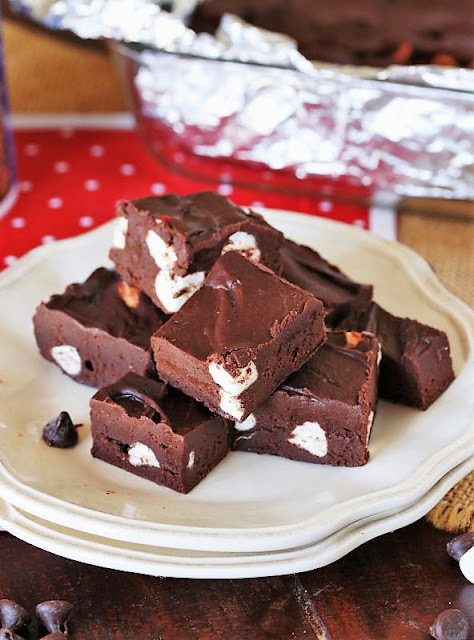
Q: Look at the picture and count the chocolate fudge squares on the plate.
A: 7